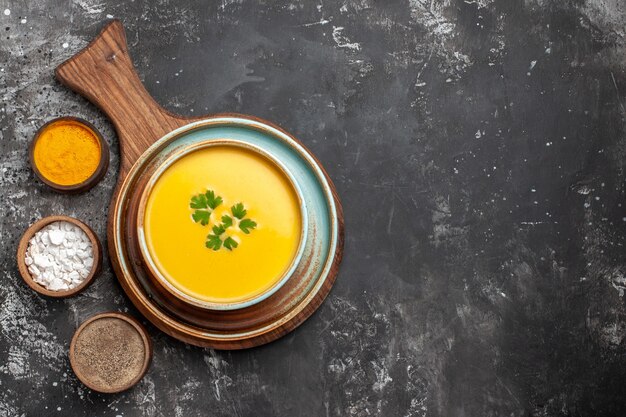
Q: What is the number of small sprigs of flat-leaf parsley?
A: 3